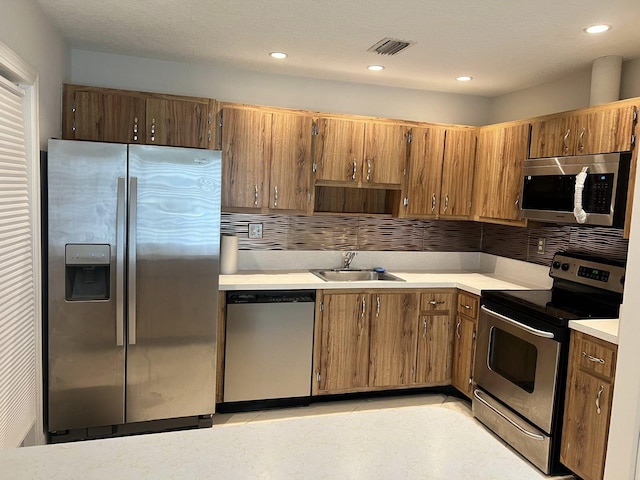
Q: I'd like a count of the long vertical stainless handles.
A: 2